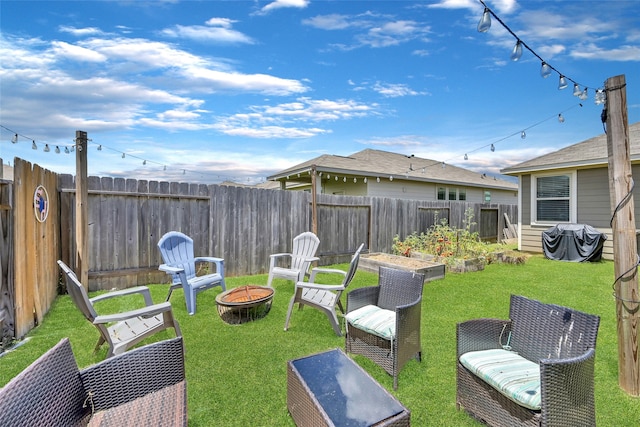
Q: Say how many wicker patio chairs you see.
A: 3